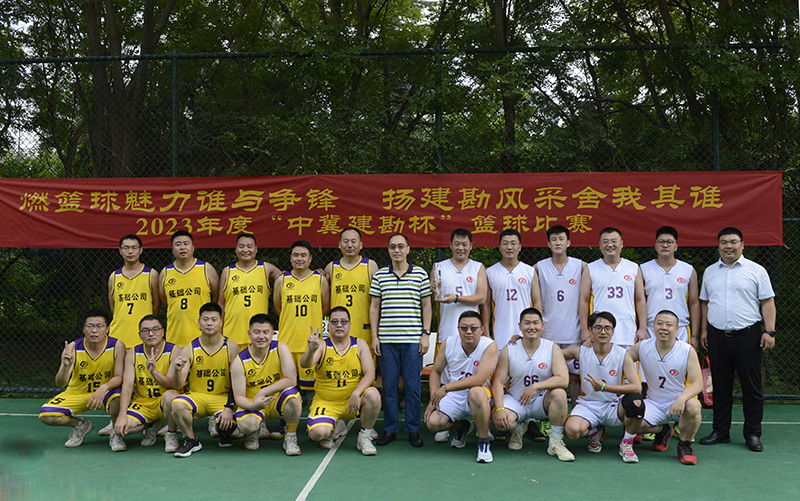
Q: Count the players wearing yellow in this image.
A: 10